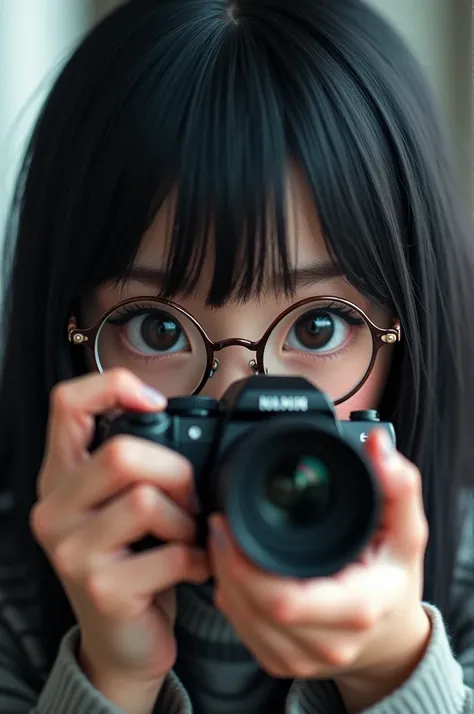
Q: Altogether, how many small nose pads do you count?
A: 2